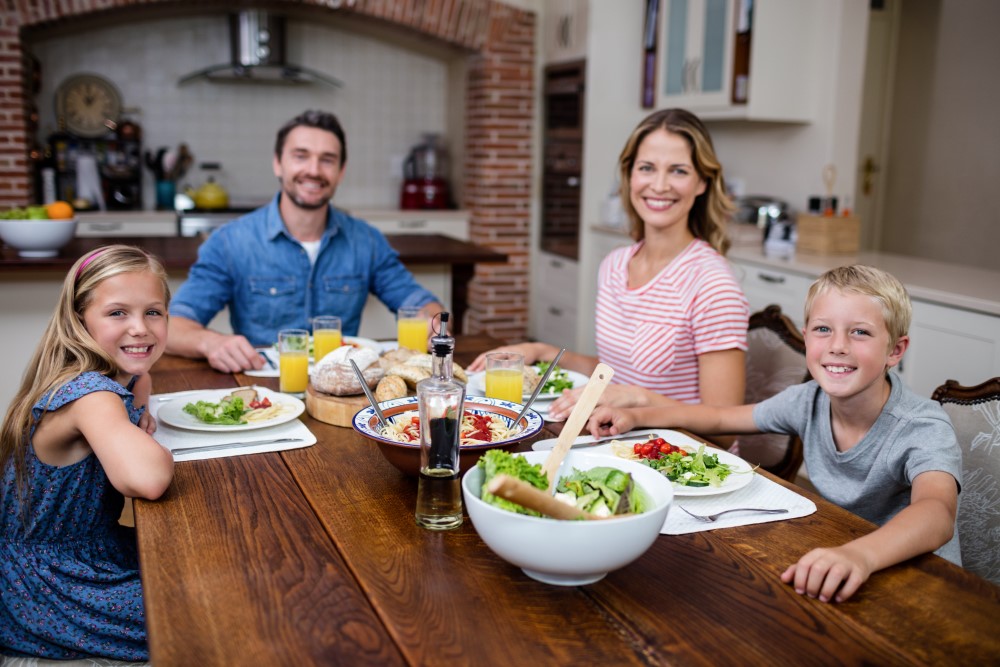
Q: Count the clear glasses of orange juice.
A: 4